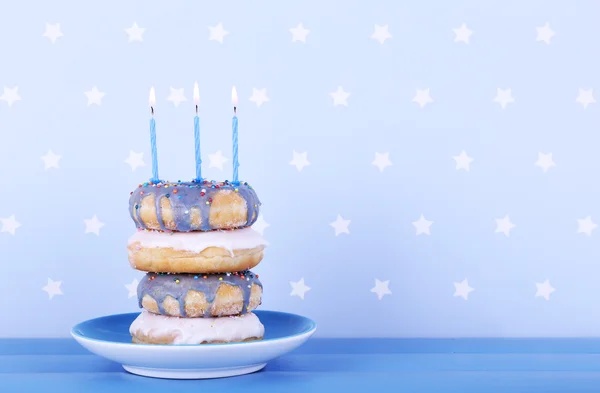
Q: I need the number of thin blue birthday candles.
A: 3